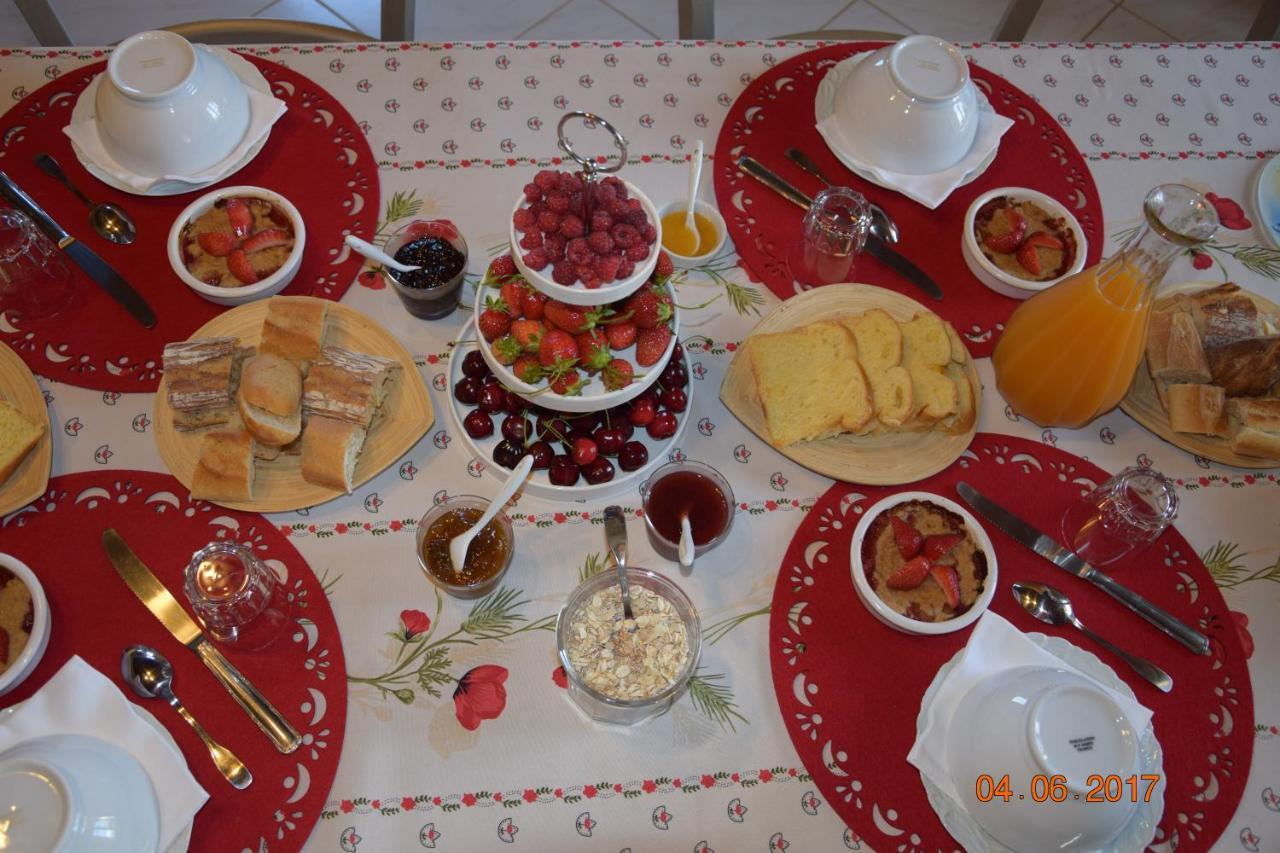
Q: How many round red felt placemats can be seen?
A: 4